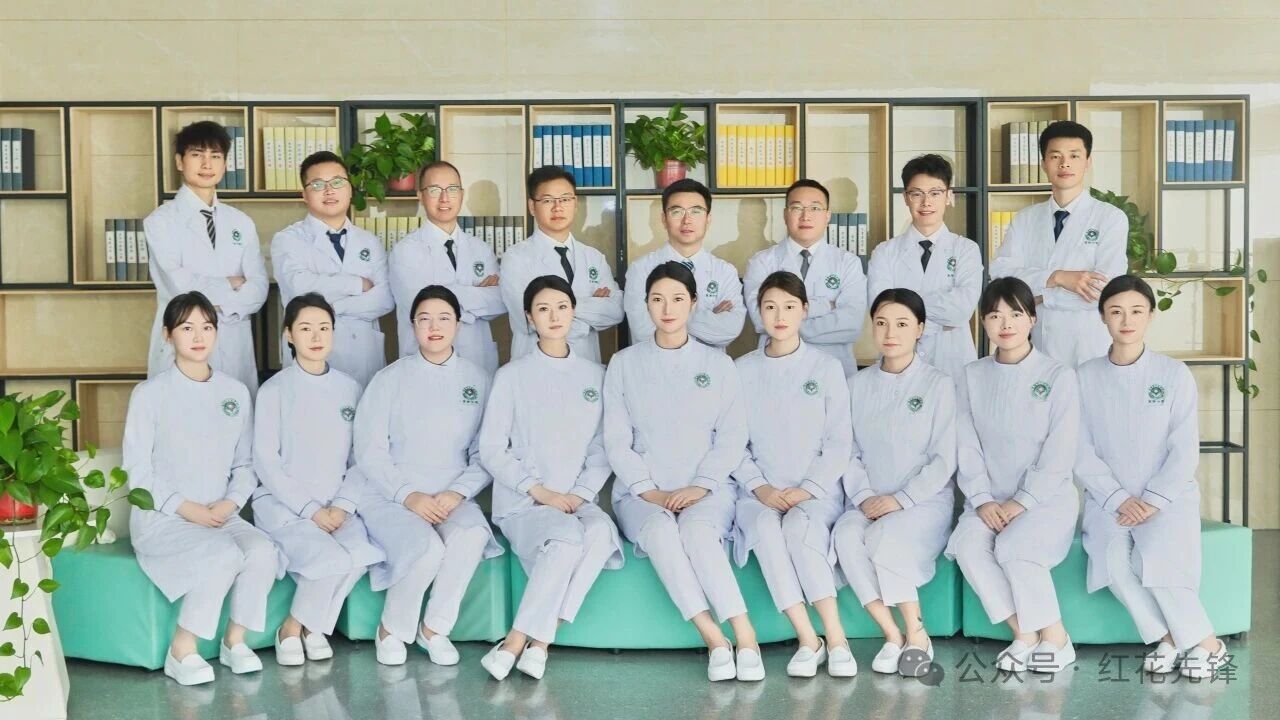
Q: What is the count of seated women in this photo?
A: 9